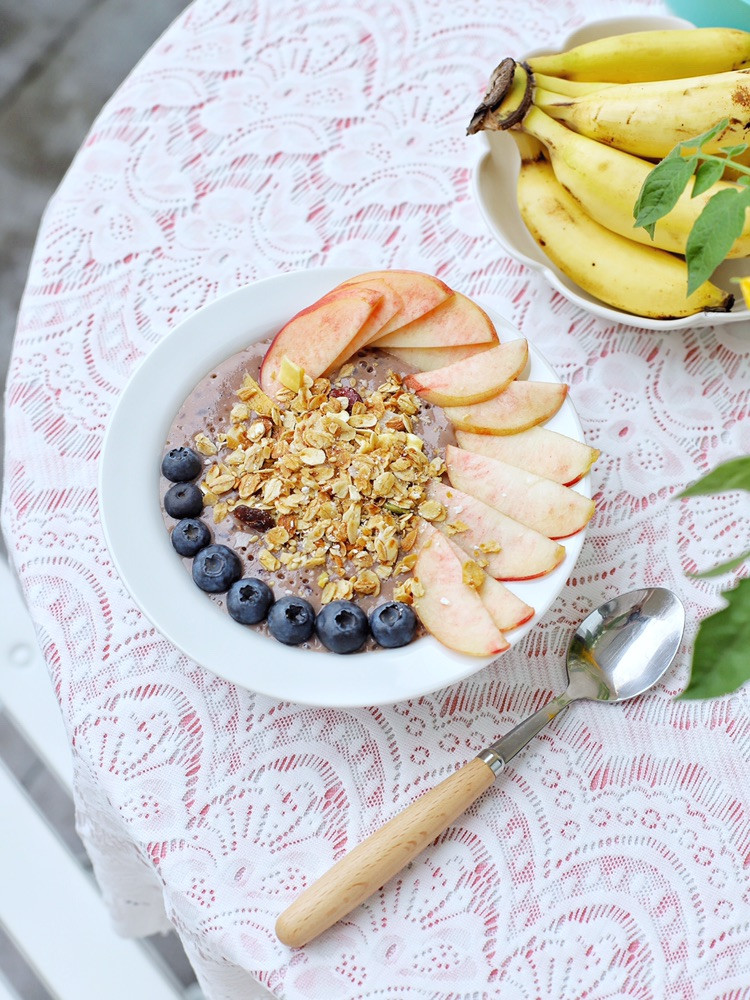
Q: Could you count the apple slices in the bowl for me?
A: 12